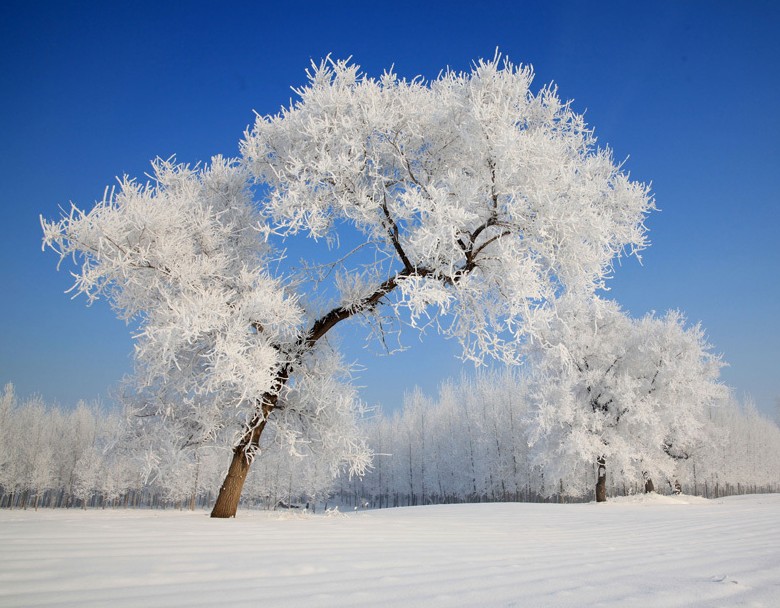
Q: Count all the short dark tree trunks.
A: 3